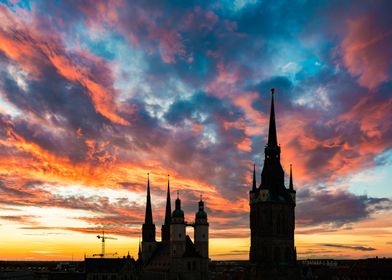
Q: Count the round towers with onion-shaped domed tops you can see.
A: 2